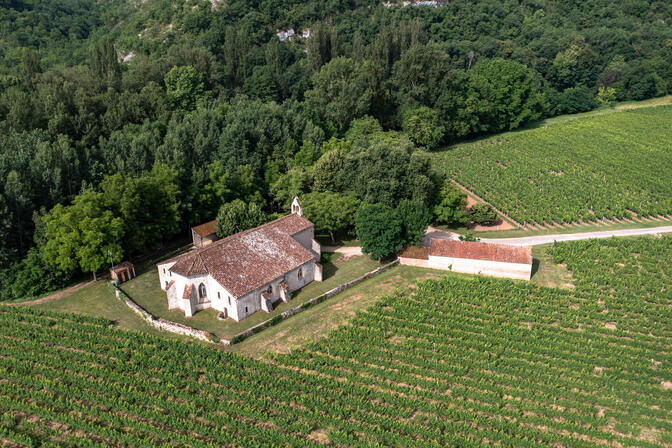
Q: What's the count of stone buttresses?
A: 6